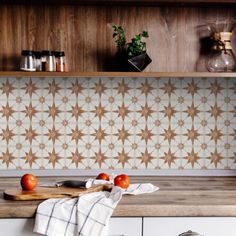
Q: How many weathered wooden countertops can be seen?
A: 1